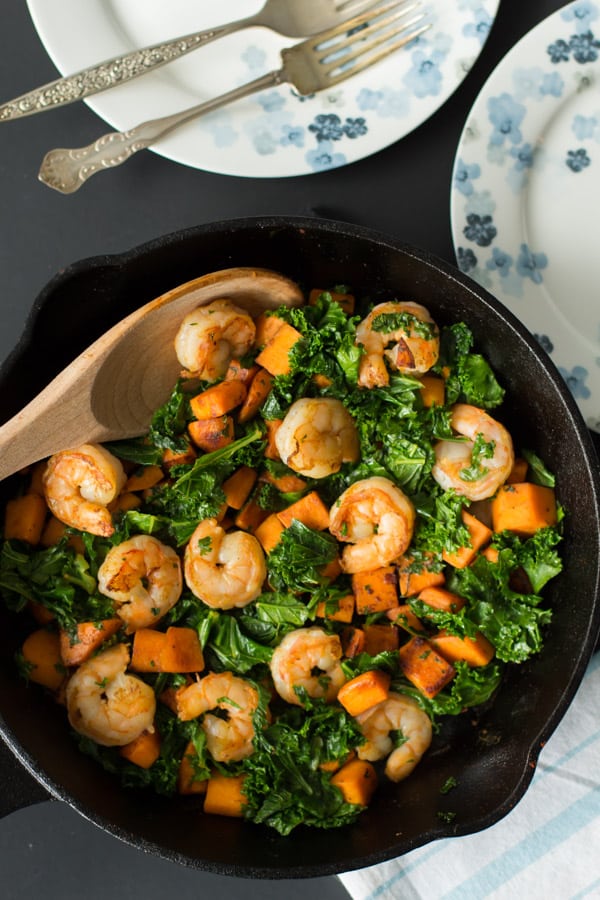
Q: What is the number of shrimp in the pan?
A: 12